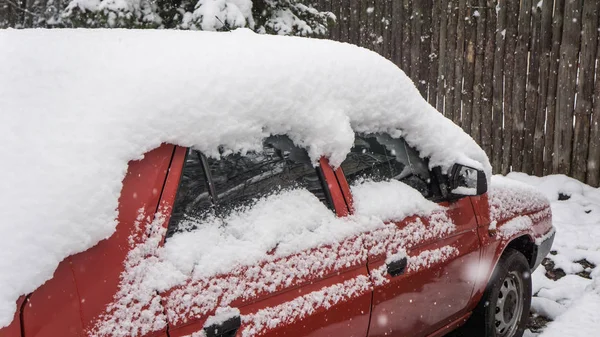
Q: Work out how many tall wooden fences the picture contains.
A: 1